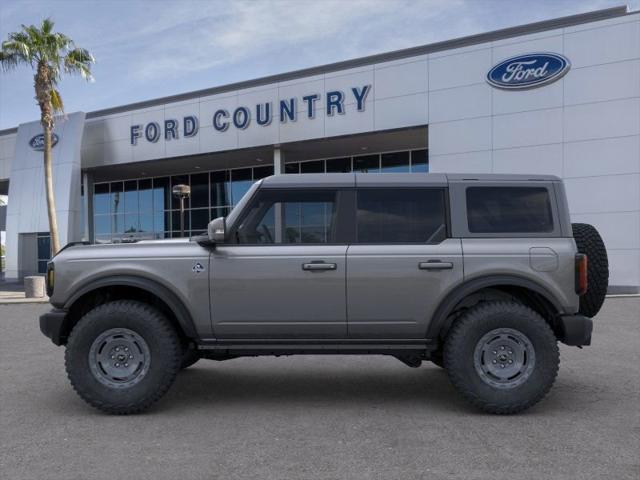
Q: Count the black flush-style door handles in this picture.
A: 2